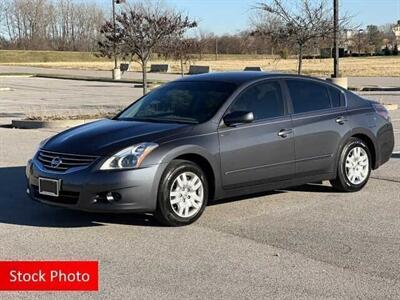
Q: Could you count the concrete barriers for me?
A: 4